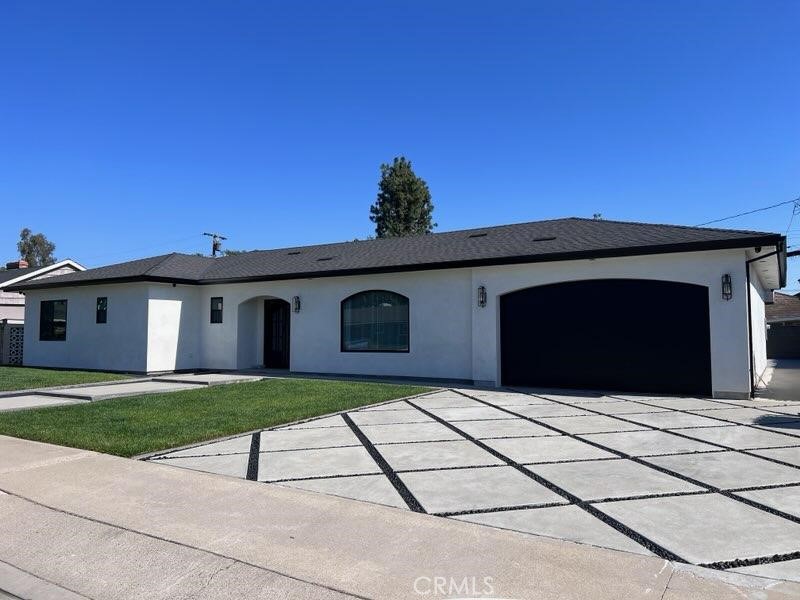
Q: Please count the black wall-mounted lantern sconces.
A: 3